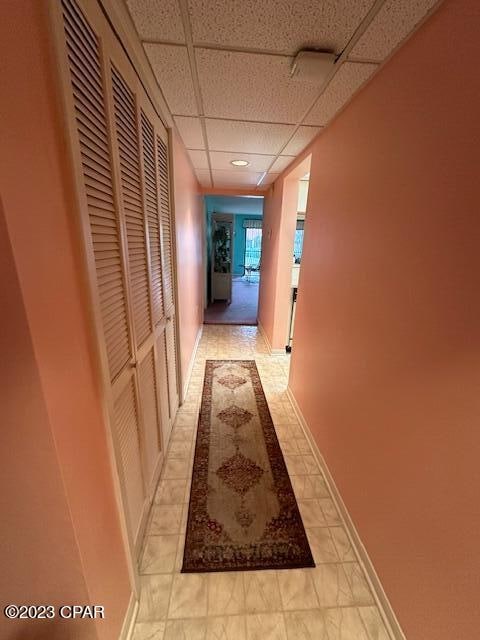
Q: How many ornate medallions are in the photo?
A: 3